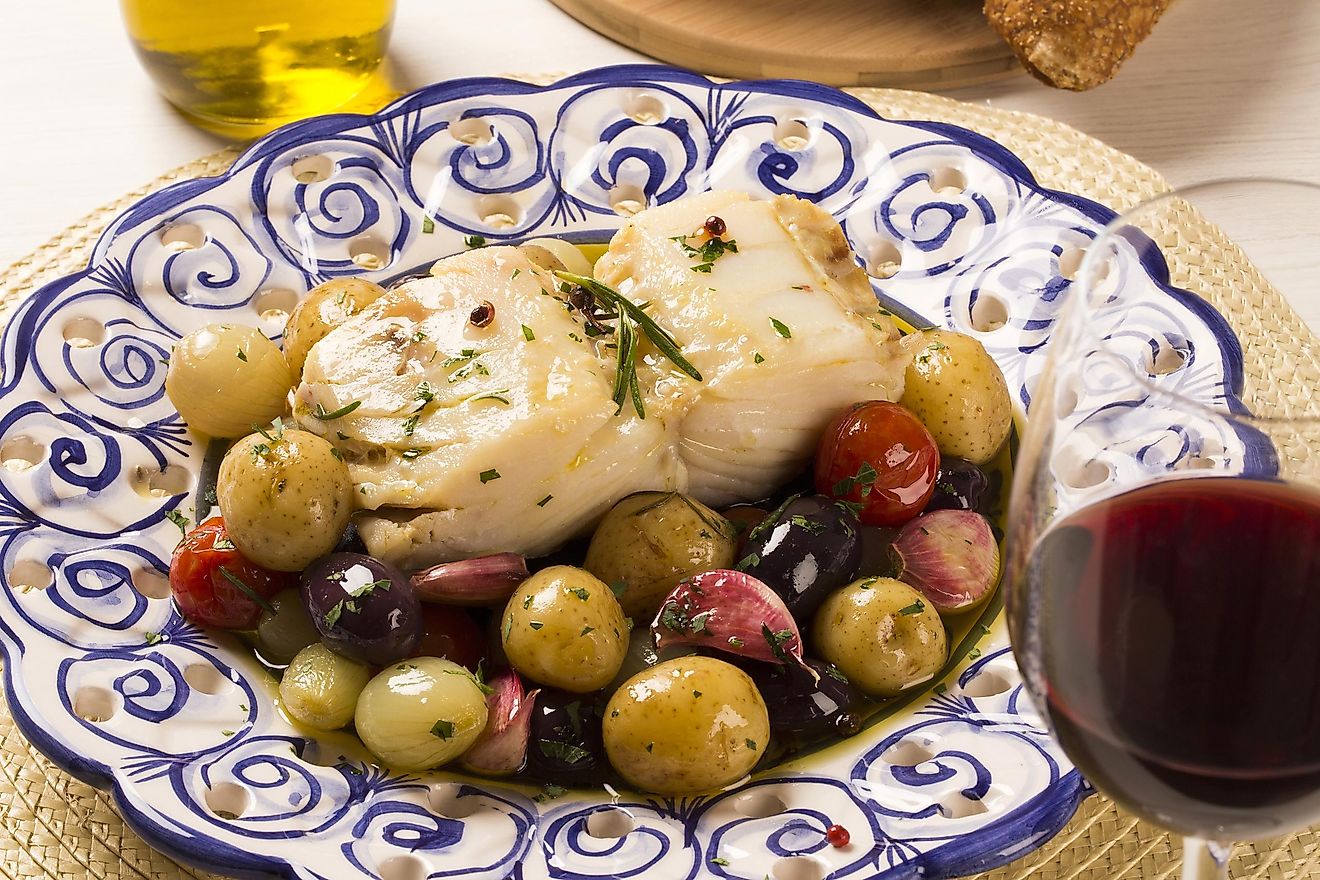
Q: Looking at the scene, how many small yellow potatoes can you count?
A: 7